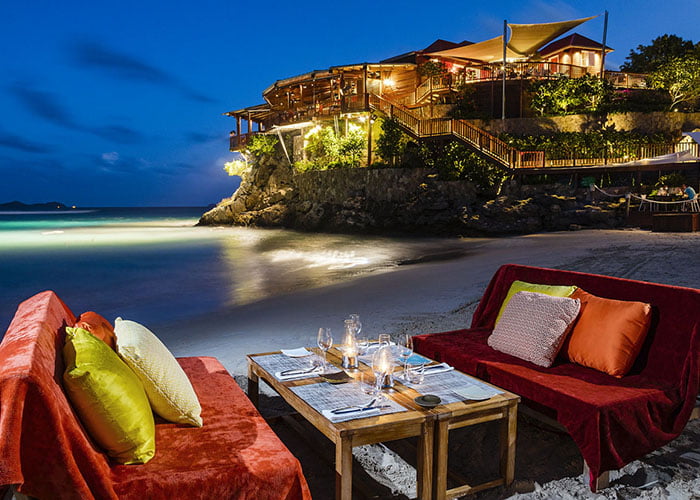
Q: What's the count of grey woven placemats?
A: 4